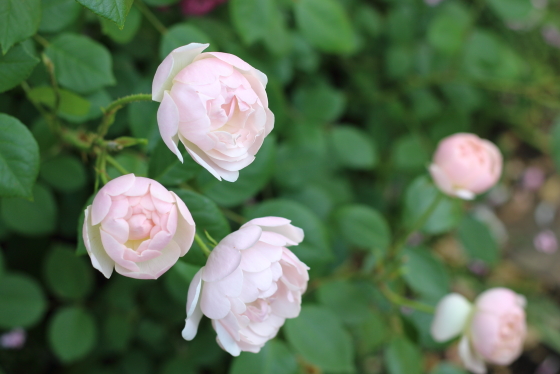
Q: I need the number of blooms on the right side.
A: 2